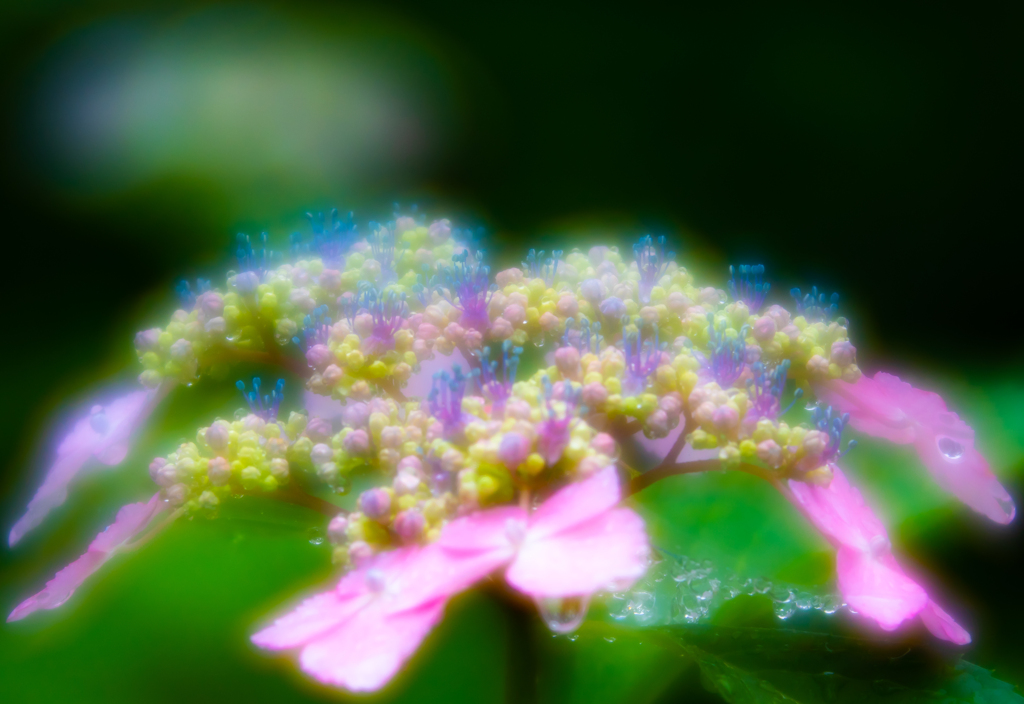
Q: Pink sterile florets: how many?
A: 6